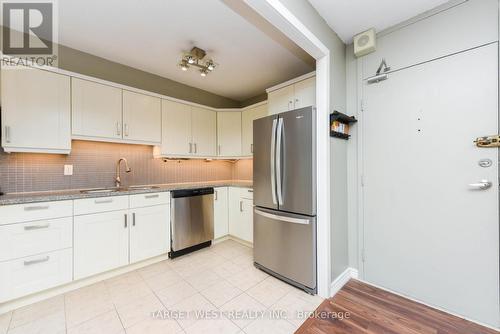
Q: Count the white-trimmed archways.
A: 1